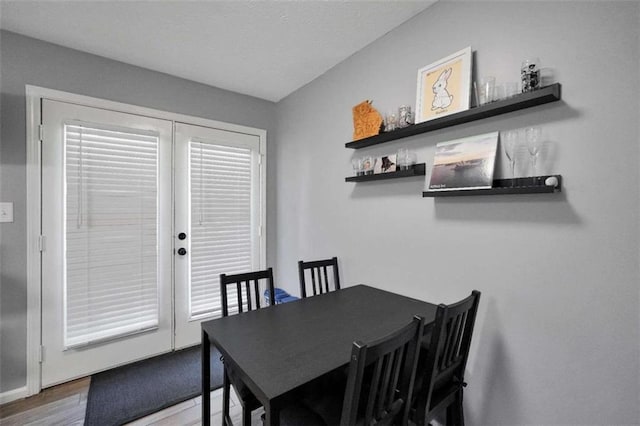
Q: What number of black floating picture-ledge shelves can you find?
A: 3